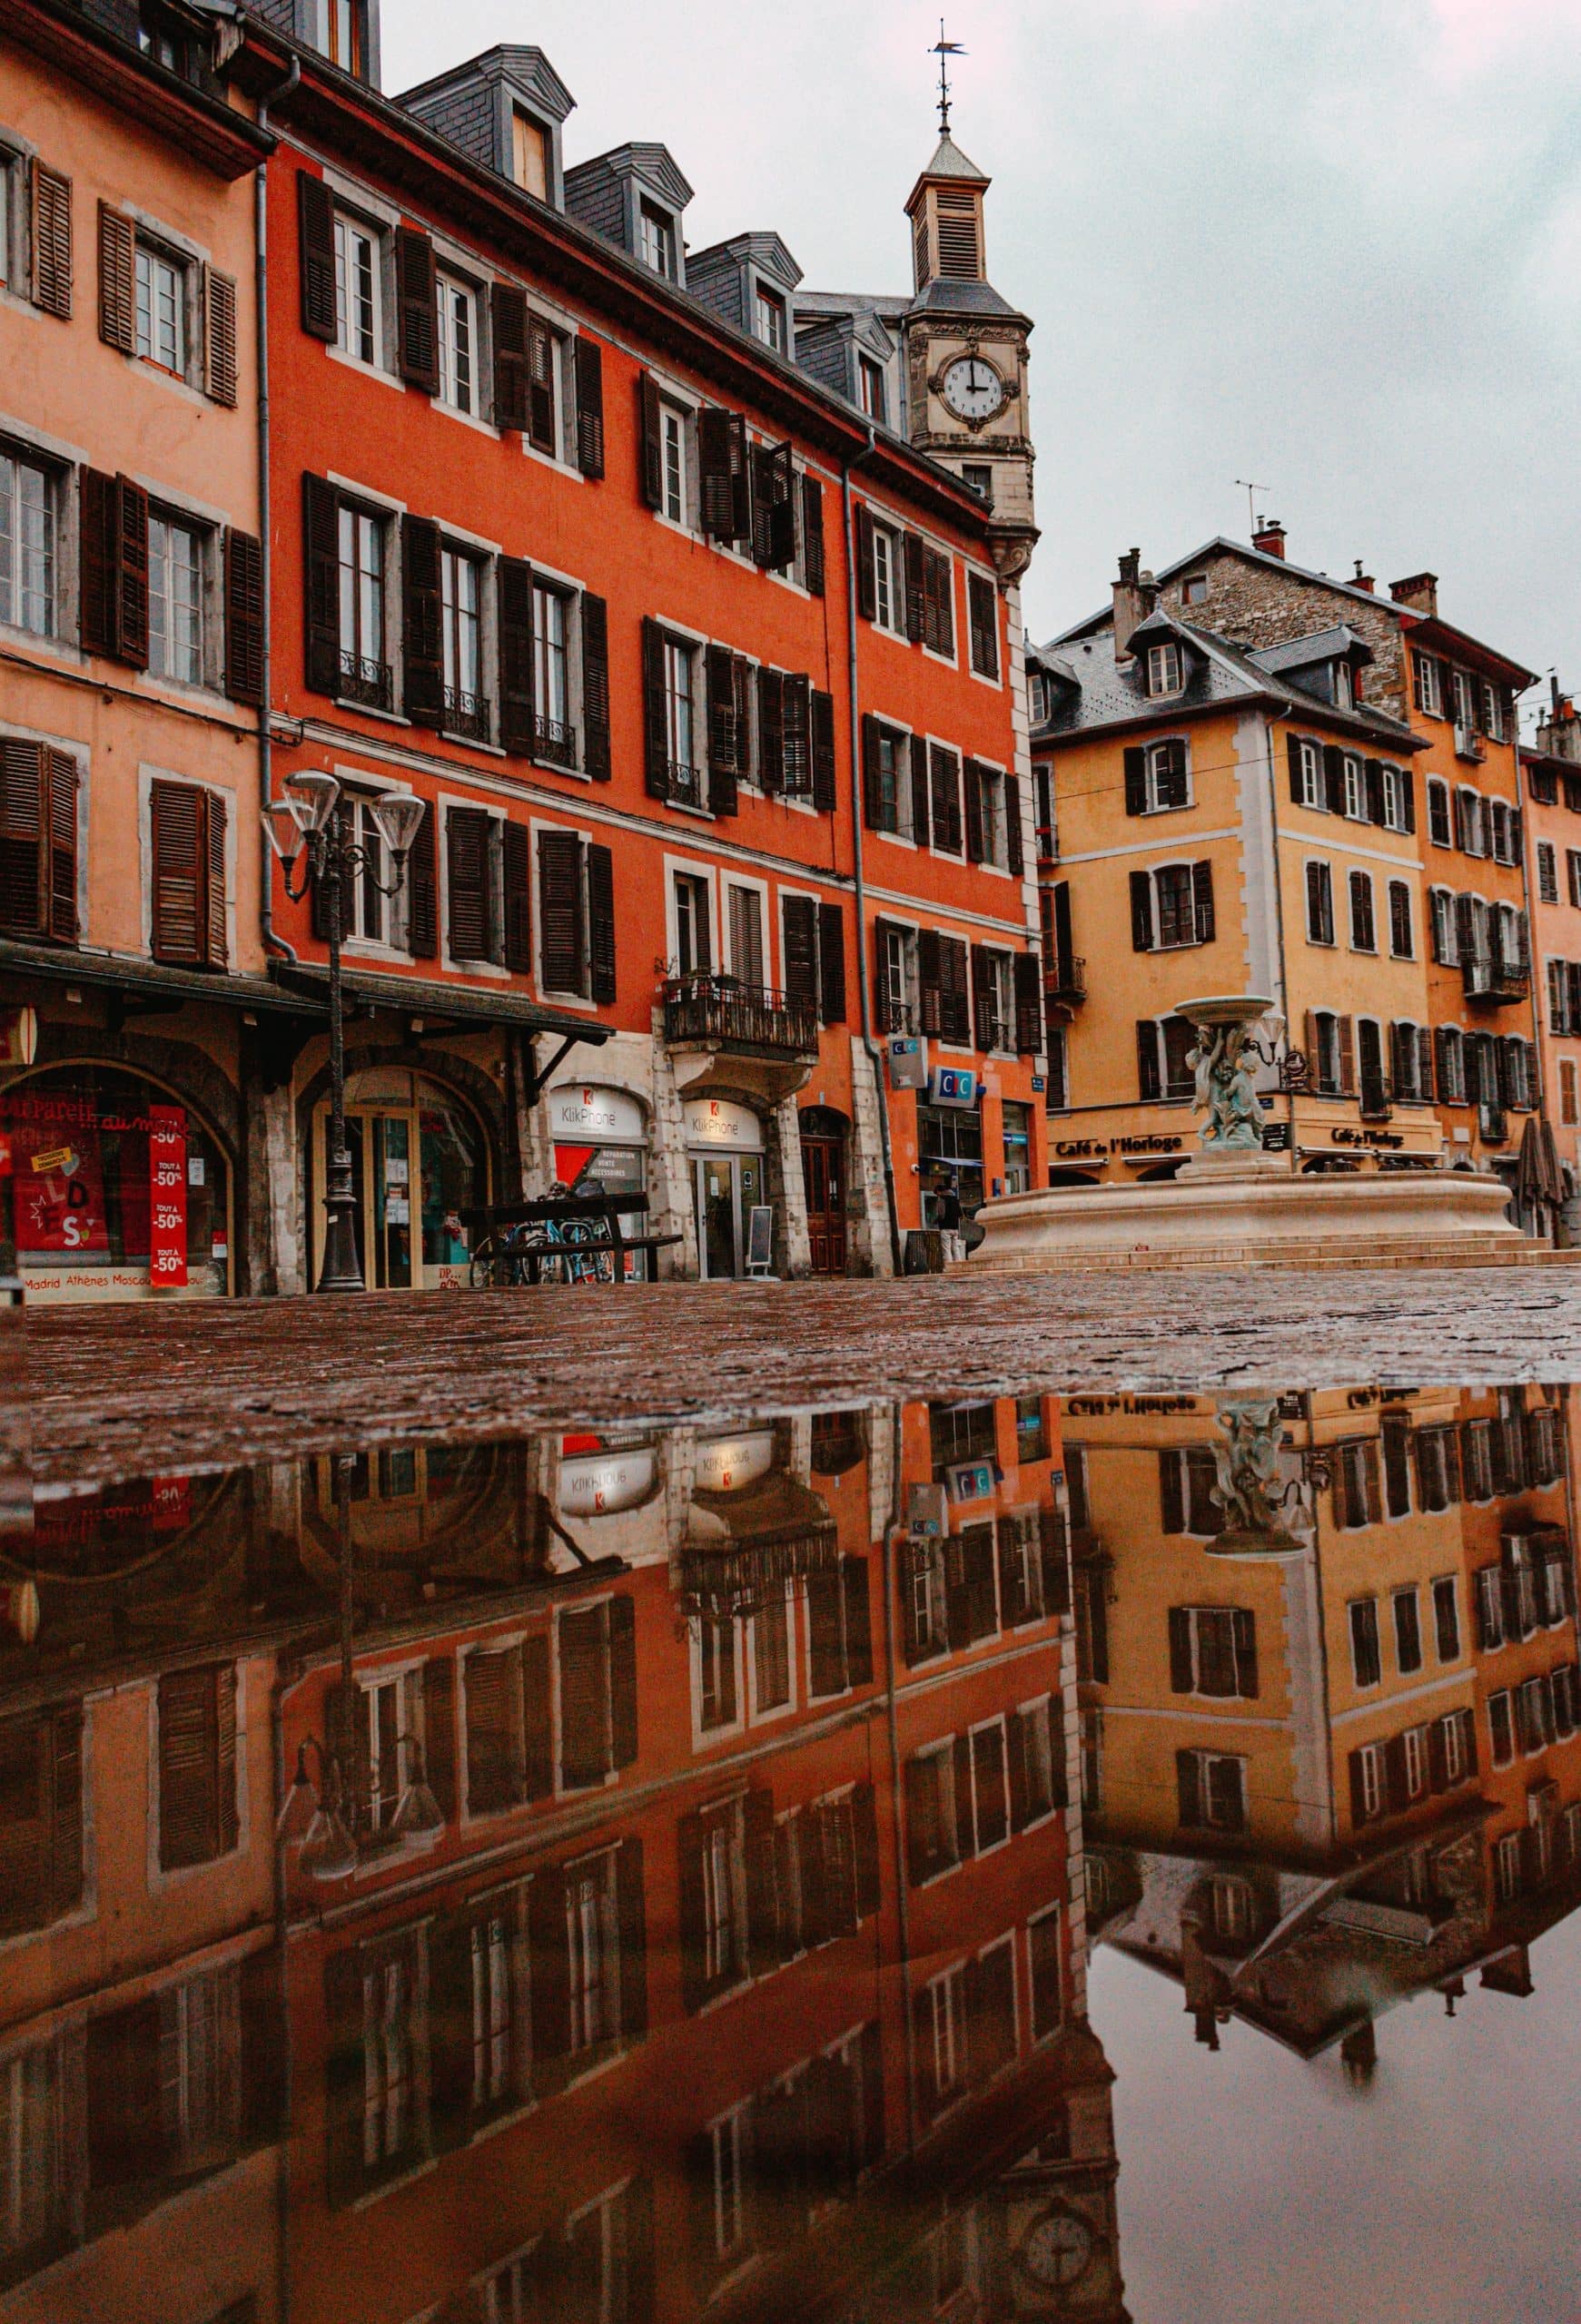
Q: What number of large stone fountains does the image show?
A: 1